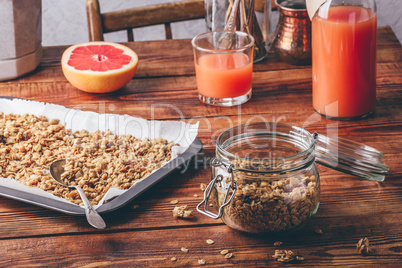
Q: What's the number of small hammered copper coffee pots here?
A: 1